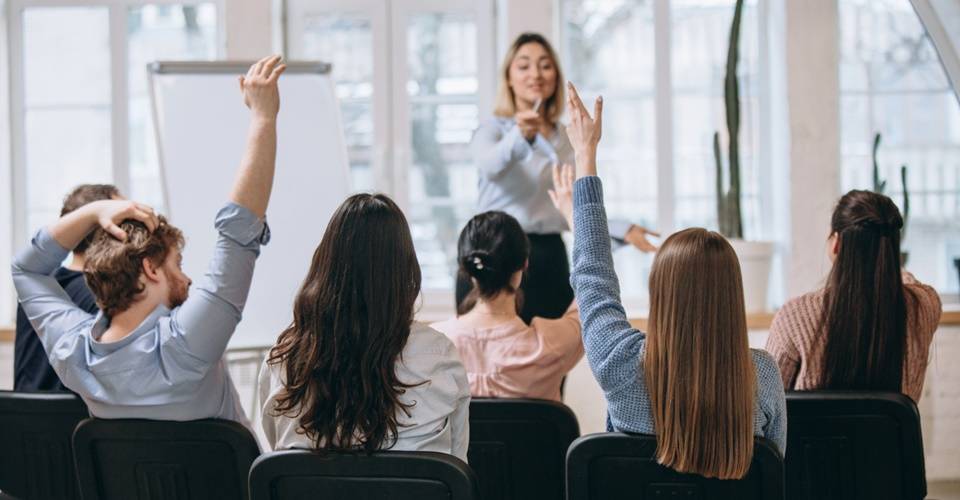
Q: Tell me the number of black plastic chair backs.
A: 6